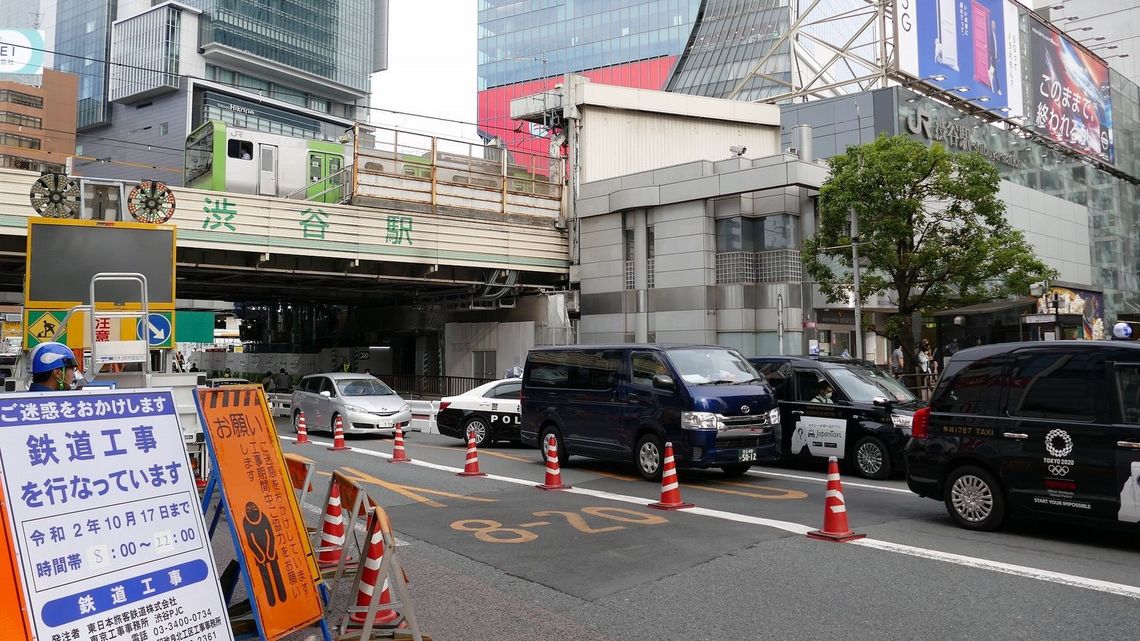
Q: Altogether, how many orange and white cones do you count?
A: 9